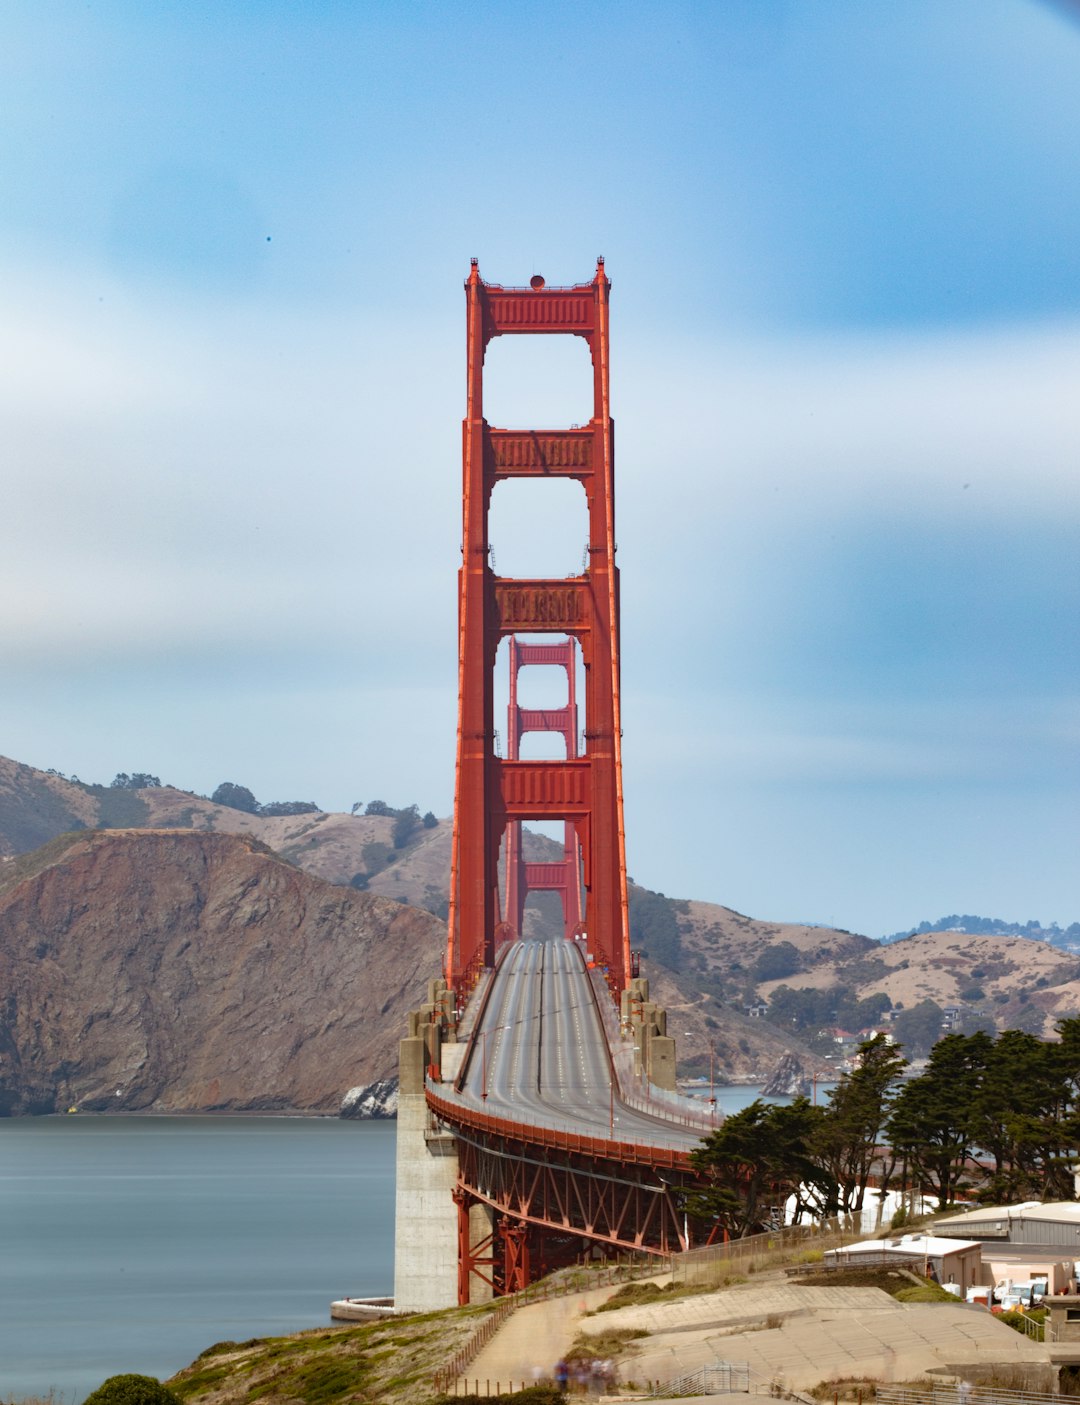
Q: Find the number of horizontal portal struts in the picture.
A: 7